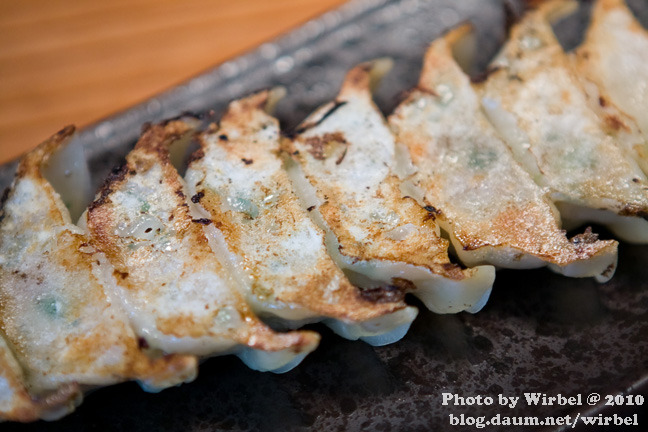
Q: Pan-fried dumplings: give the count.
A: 8